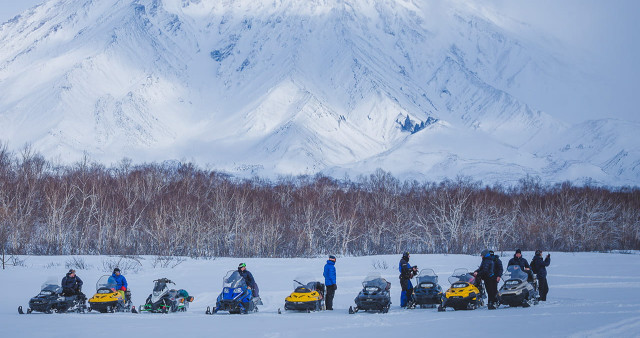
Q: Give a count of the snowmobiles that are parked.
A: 9